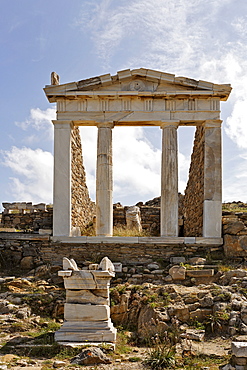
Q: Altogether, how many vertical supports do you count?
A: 4